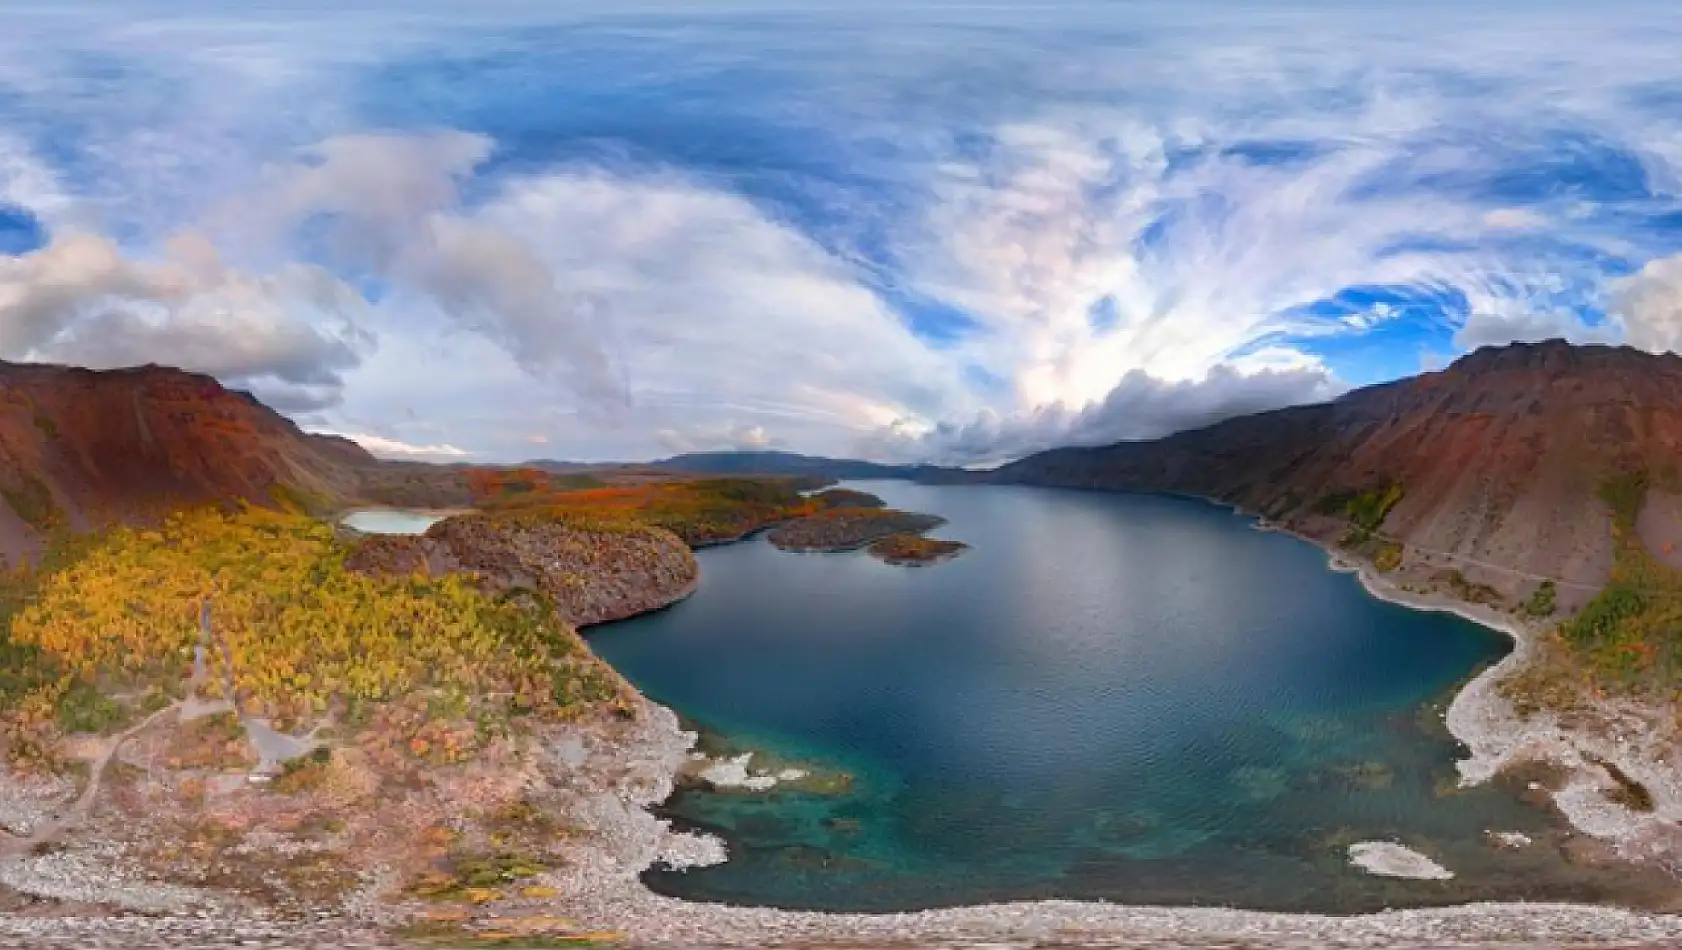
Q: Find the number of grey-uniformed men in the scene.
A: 0